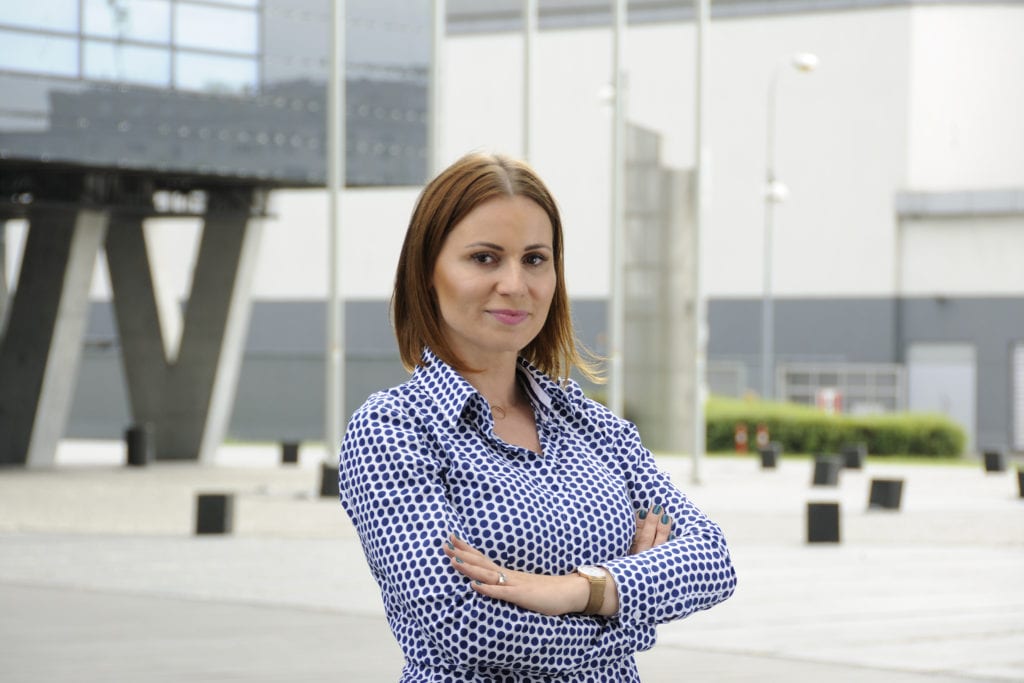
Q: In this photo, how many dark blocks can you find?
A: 11